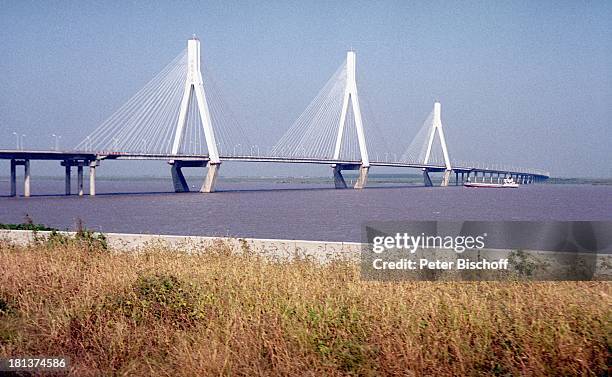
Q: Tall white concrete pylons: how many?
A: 3